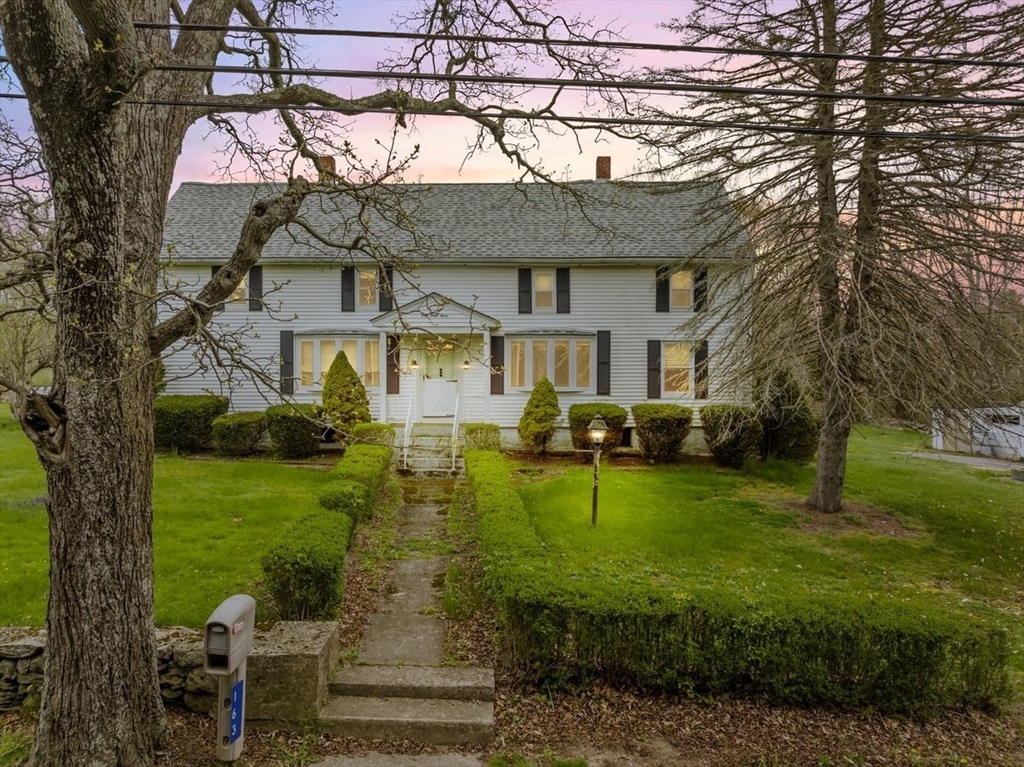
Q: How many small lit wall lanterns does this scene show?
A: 2